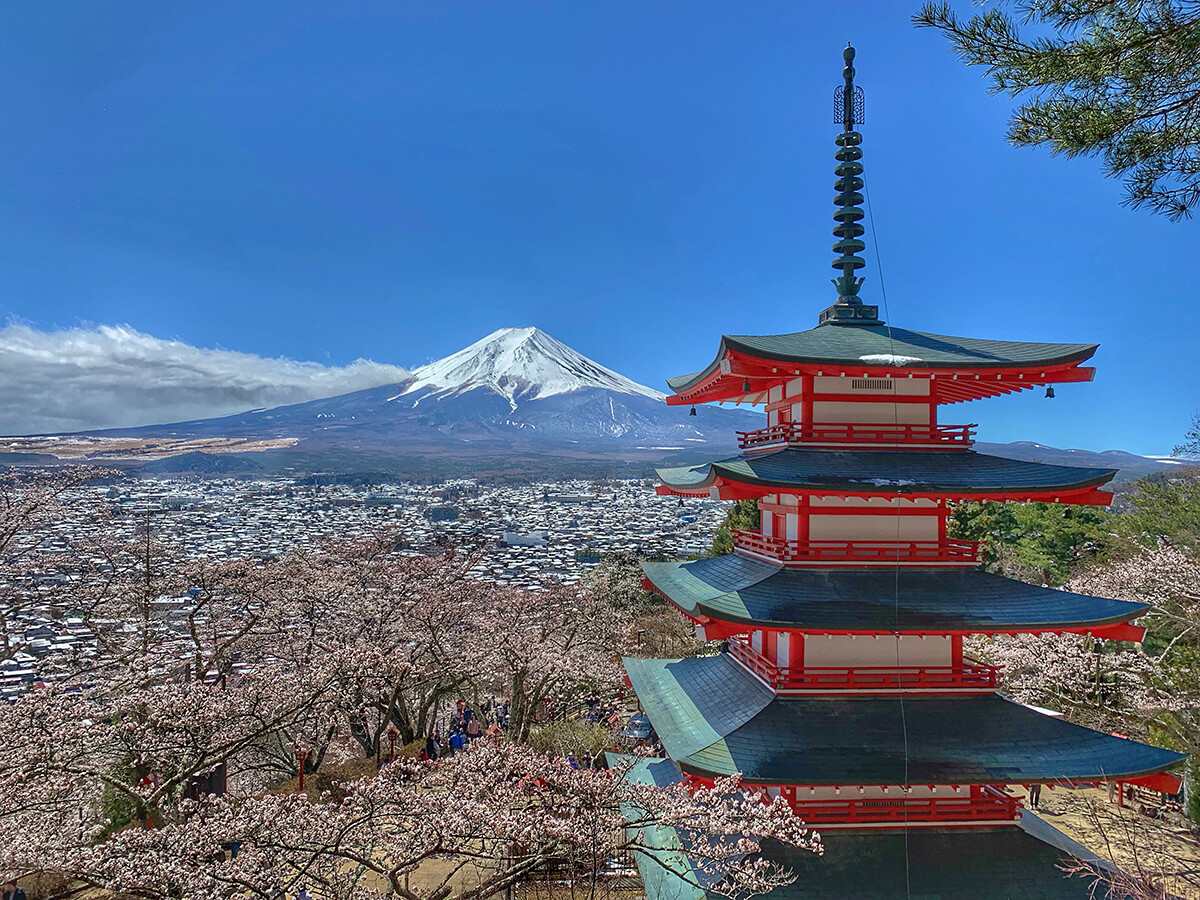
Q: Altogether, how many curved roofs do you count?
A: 5